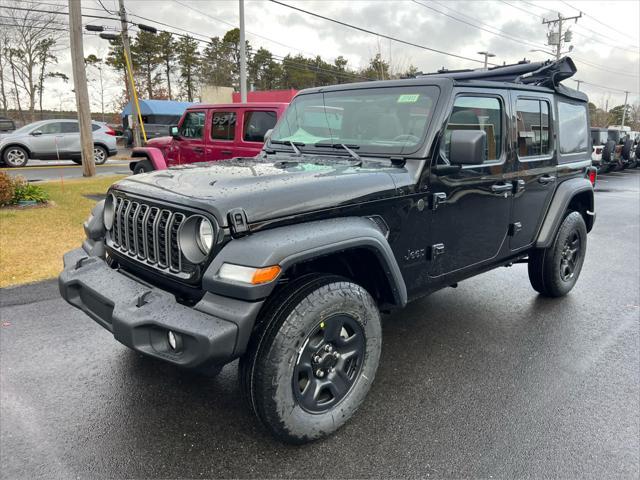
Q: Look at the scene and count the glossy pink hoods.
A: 1